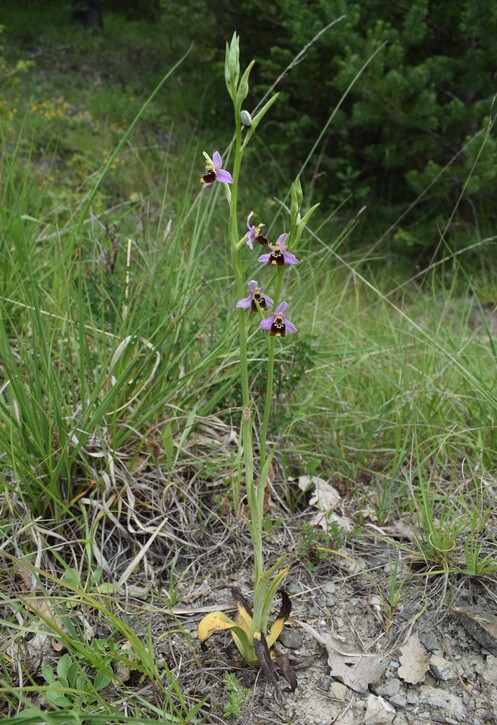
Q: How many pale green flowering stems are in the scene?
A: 2